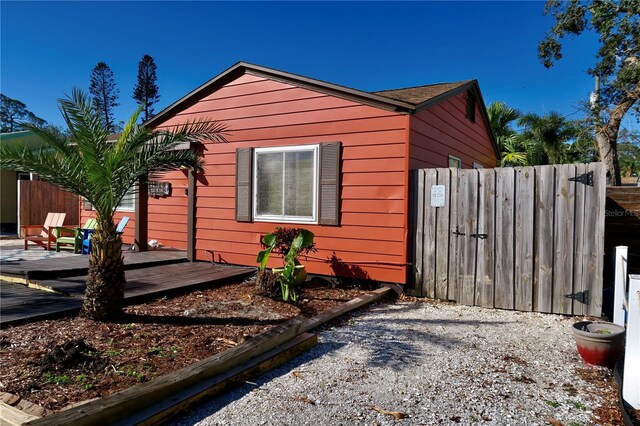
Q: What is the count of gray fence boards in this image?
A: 12